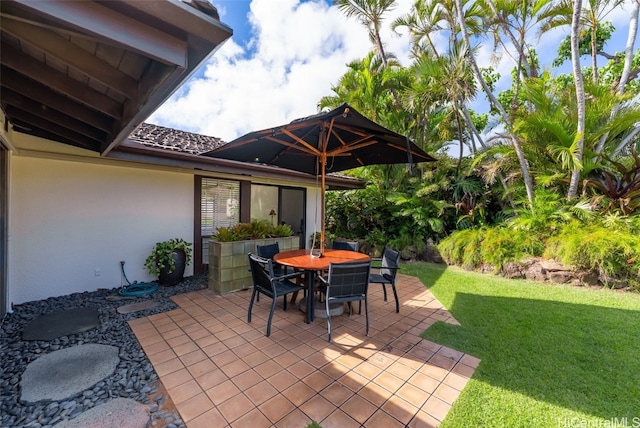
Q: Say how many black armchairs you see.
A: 5